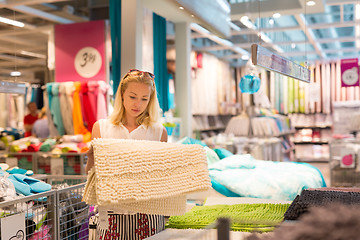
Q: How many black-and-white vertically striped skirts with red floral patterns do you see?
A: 1